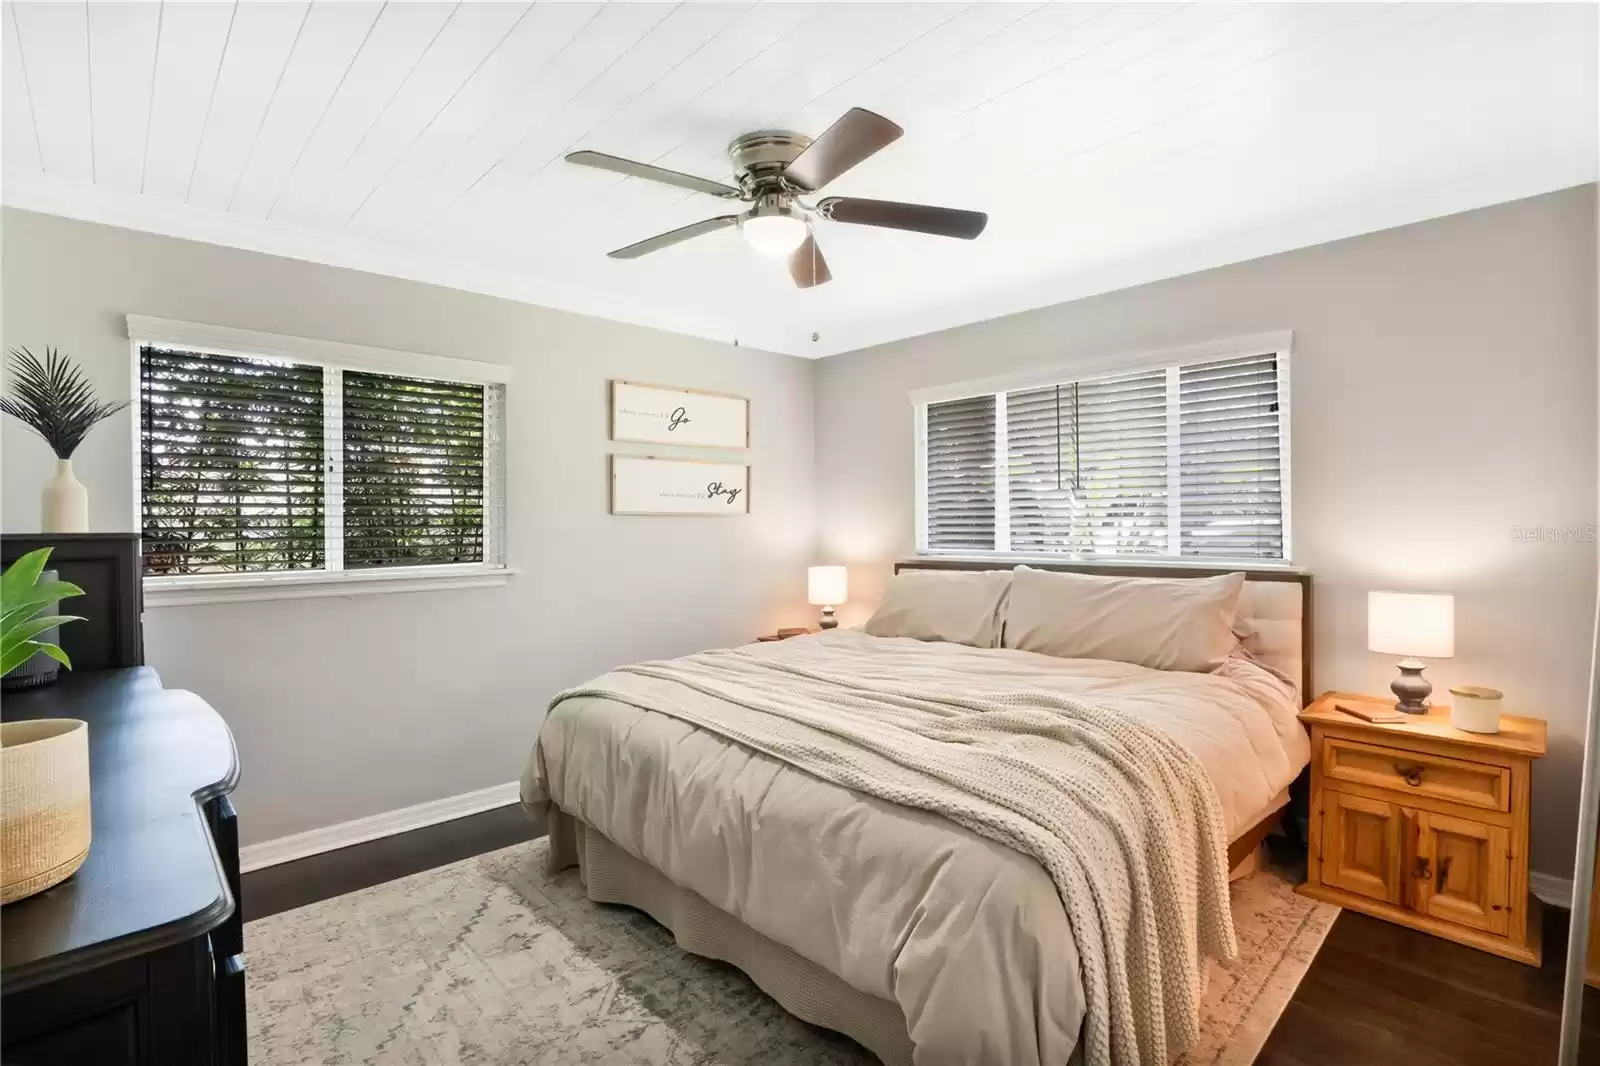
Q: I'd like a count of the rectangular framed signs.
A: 2